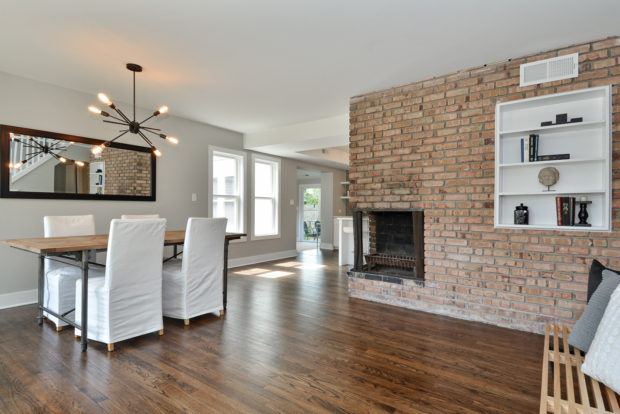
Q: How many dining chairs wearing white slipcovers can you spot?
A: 4